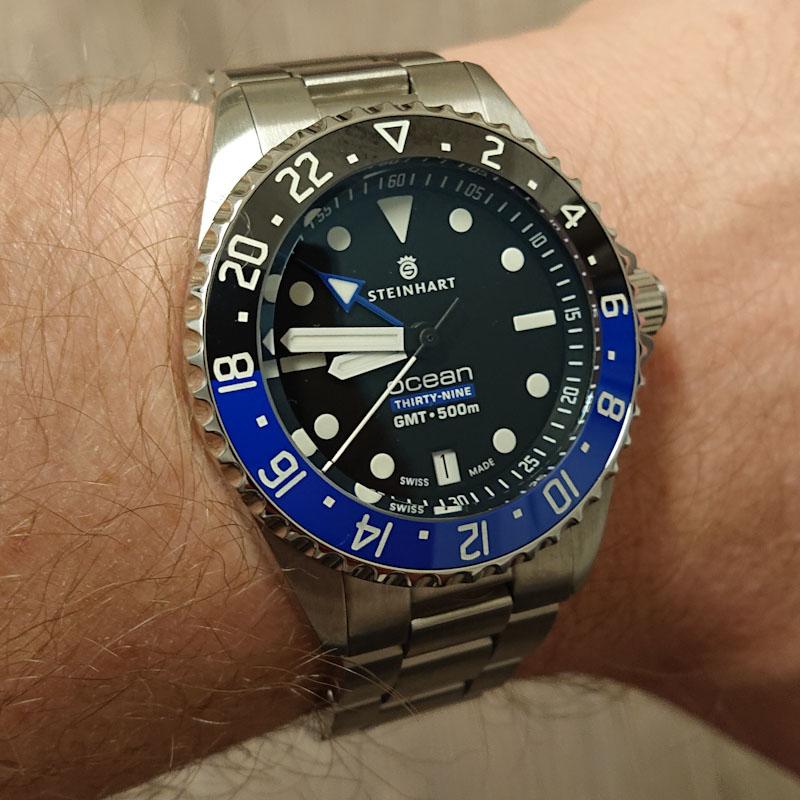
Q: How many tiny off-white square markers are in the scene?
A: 12